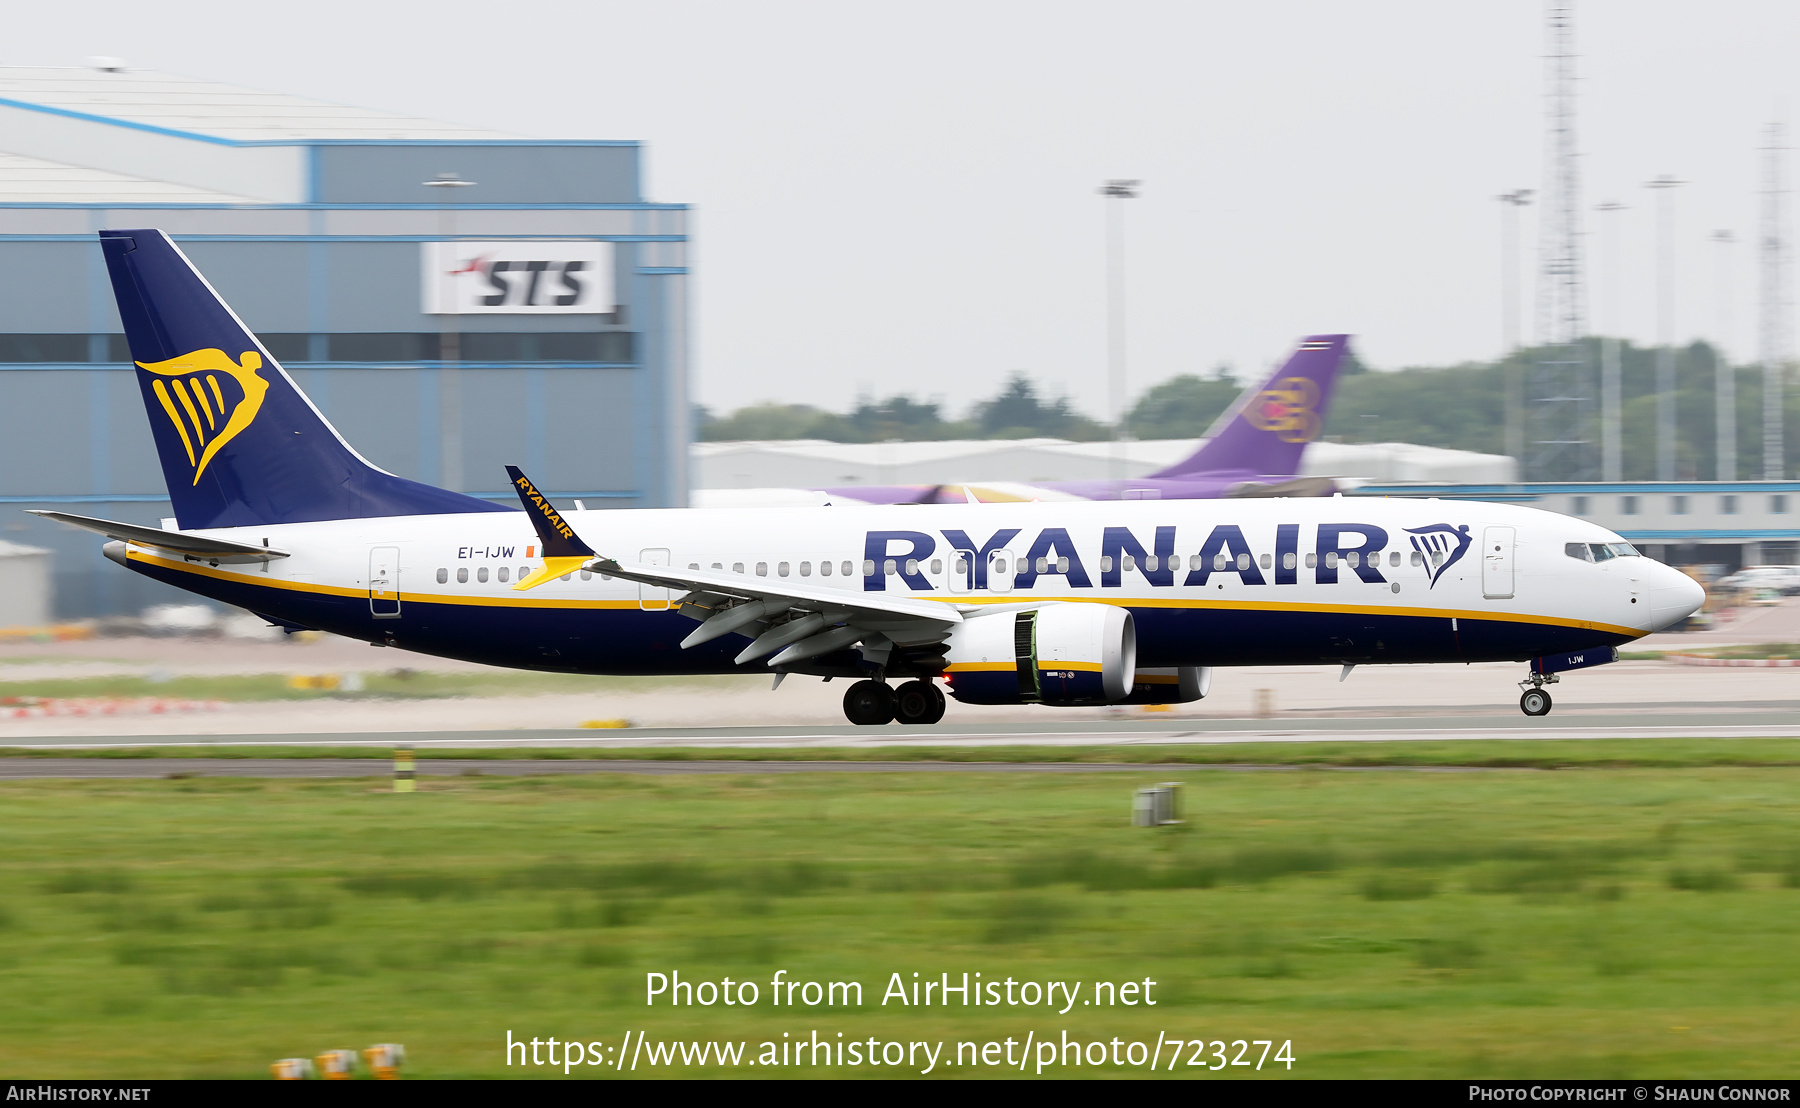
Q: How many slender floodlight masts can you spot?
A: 6